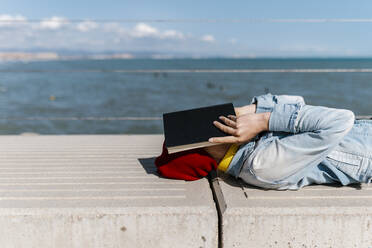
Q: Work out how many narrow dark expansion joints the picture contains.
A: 1